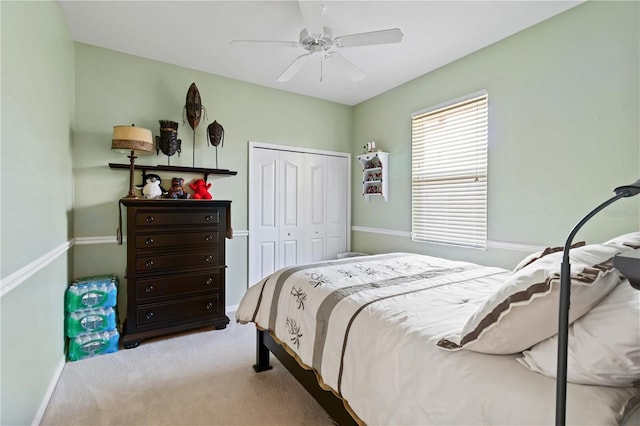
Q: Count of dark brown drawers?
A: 5